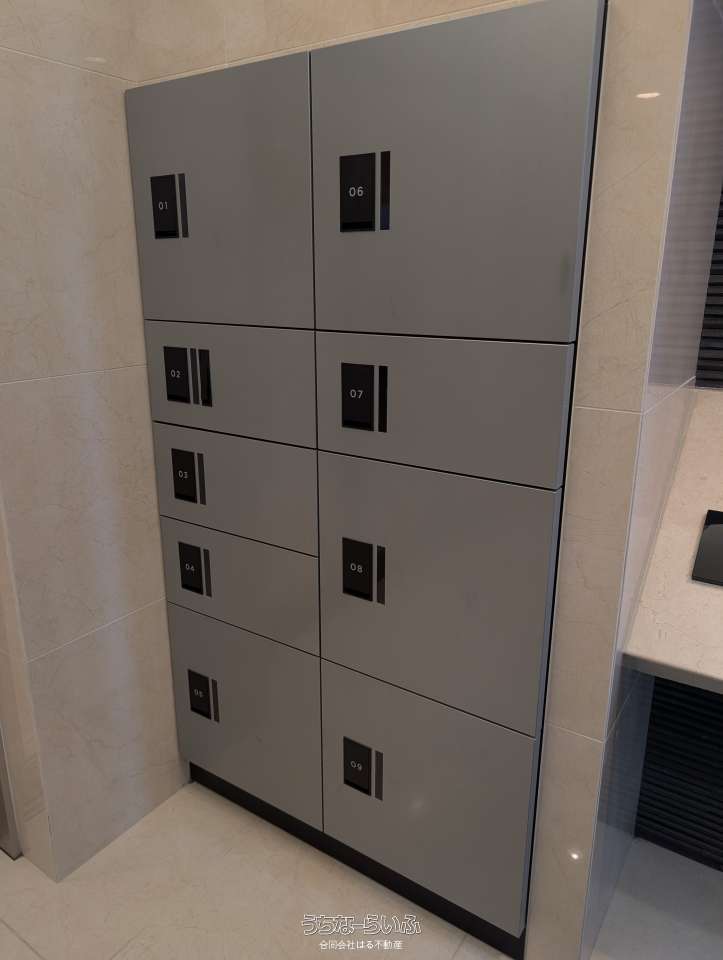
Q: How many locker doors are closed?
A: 9